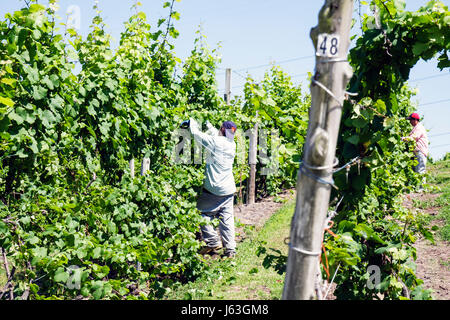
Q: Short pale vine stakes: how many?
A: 2